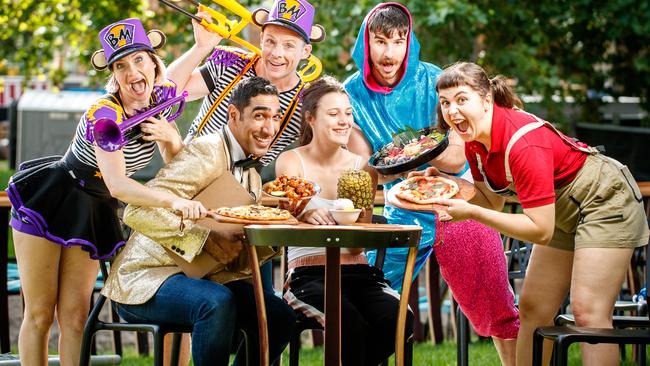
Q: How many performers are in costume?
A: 5